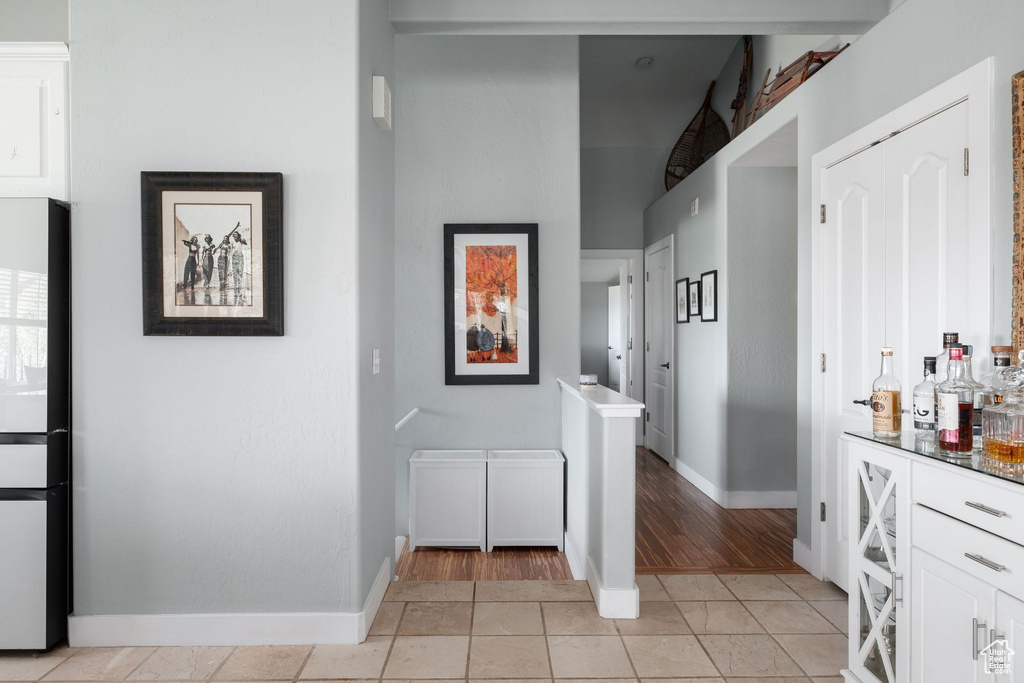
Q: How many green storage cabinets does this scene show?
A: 0